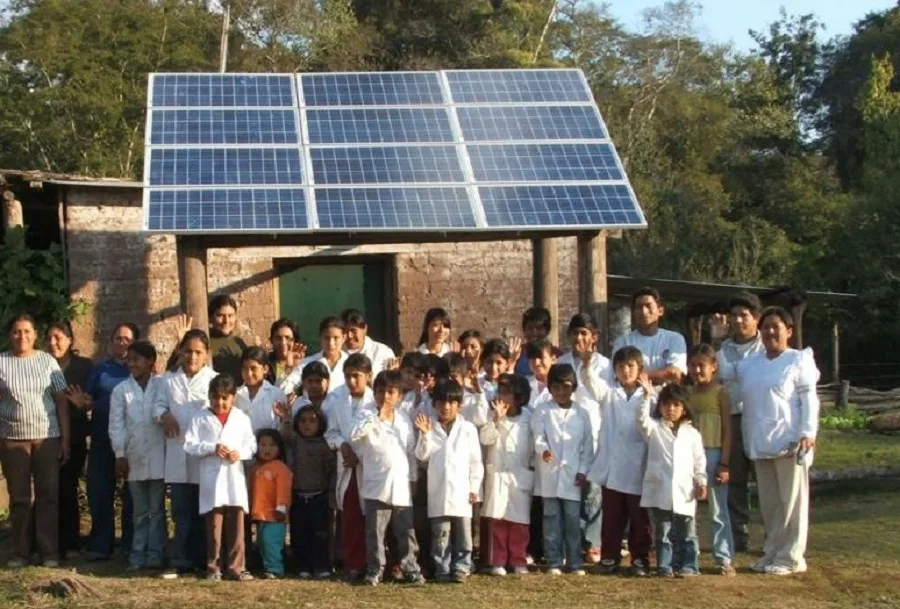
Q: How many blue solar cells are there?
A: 12